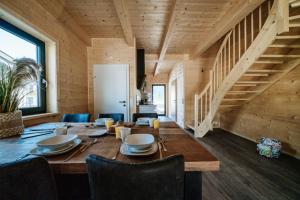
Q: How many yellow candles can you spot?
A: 3